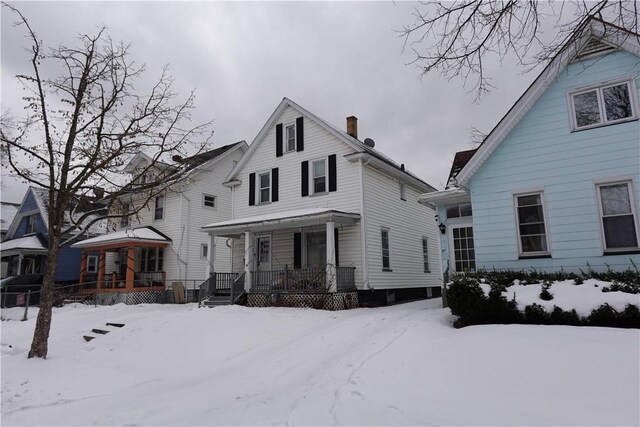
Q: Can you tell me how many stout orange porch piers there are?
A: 3